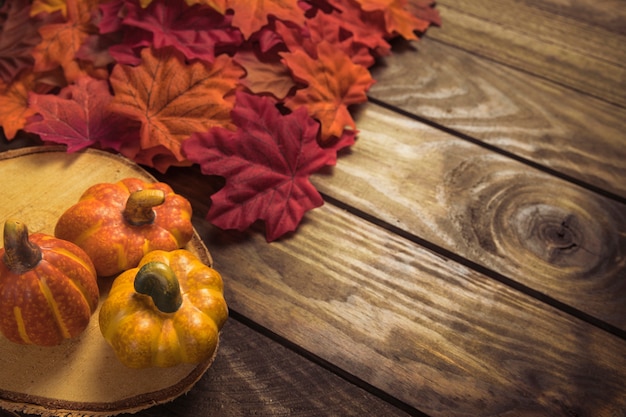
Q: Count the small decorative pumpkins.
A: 3